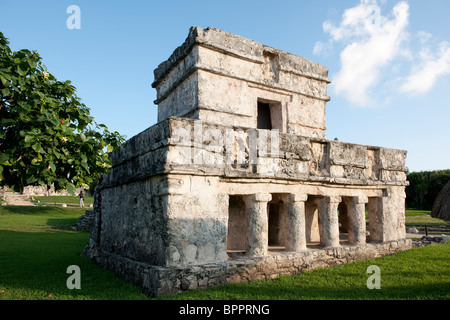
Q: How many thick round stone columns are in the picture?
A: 4